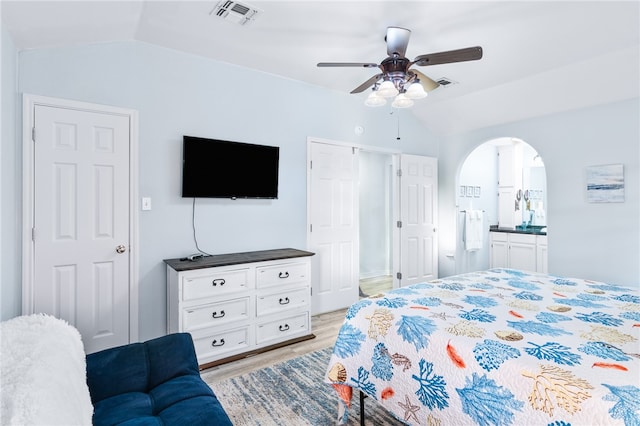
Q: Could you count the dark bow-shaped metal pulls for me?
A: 6